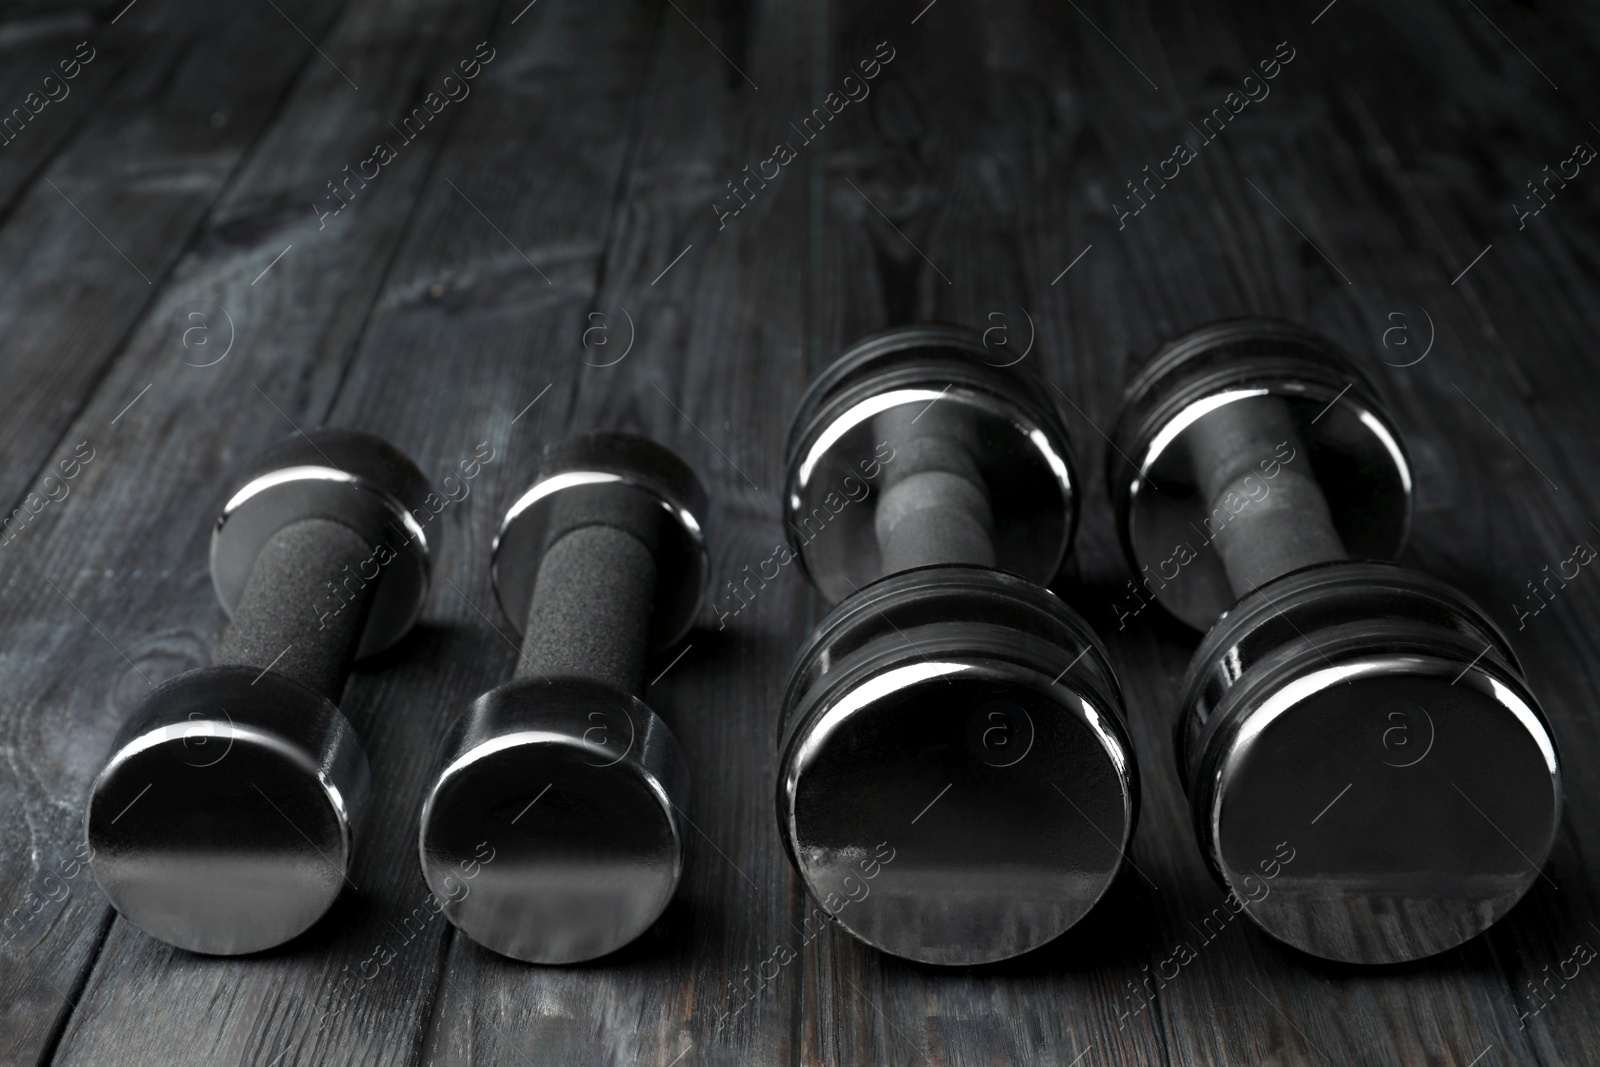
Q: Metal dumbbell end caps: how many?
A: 8